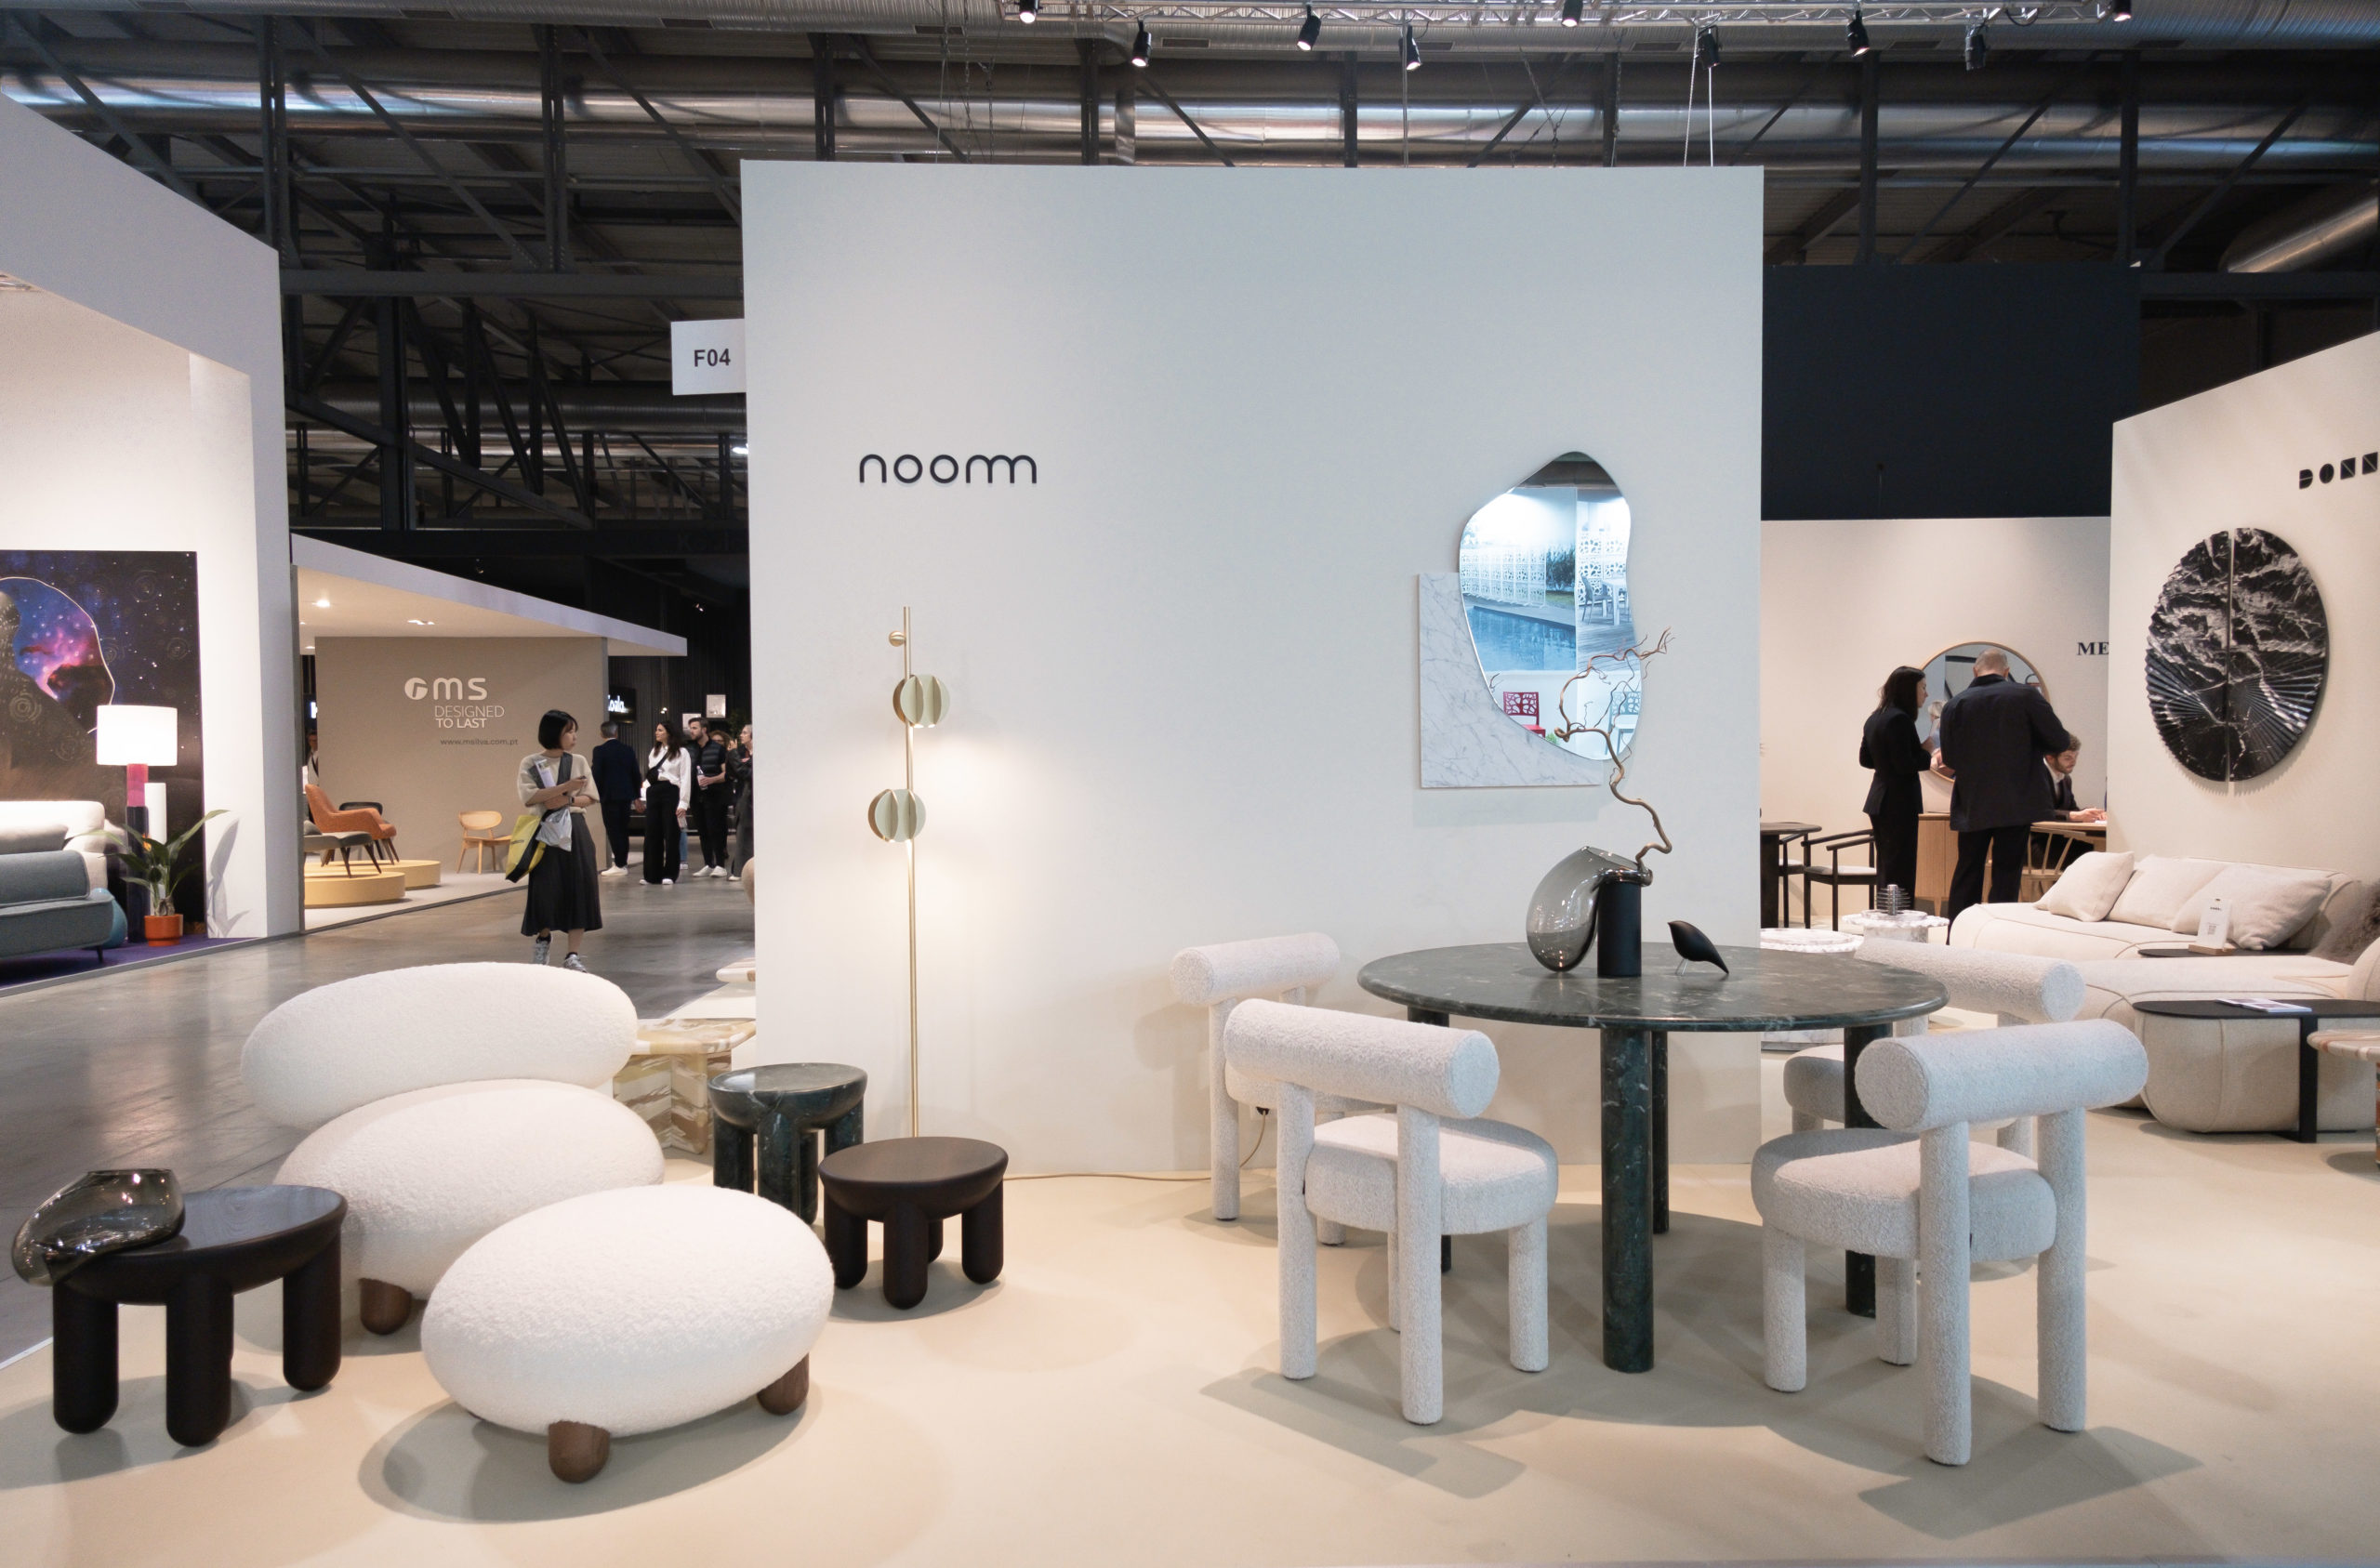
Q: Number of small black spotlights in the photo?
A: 9